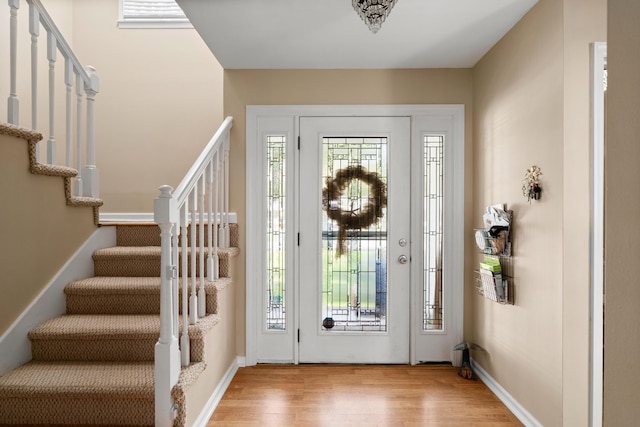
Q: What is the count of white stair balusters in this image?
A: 13